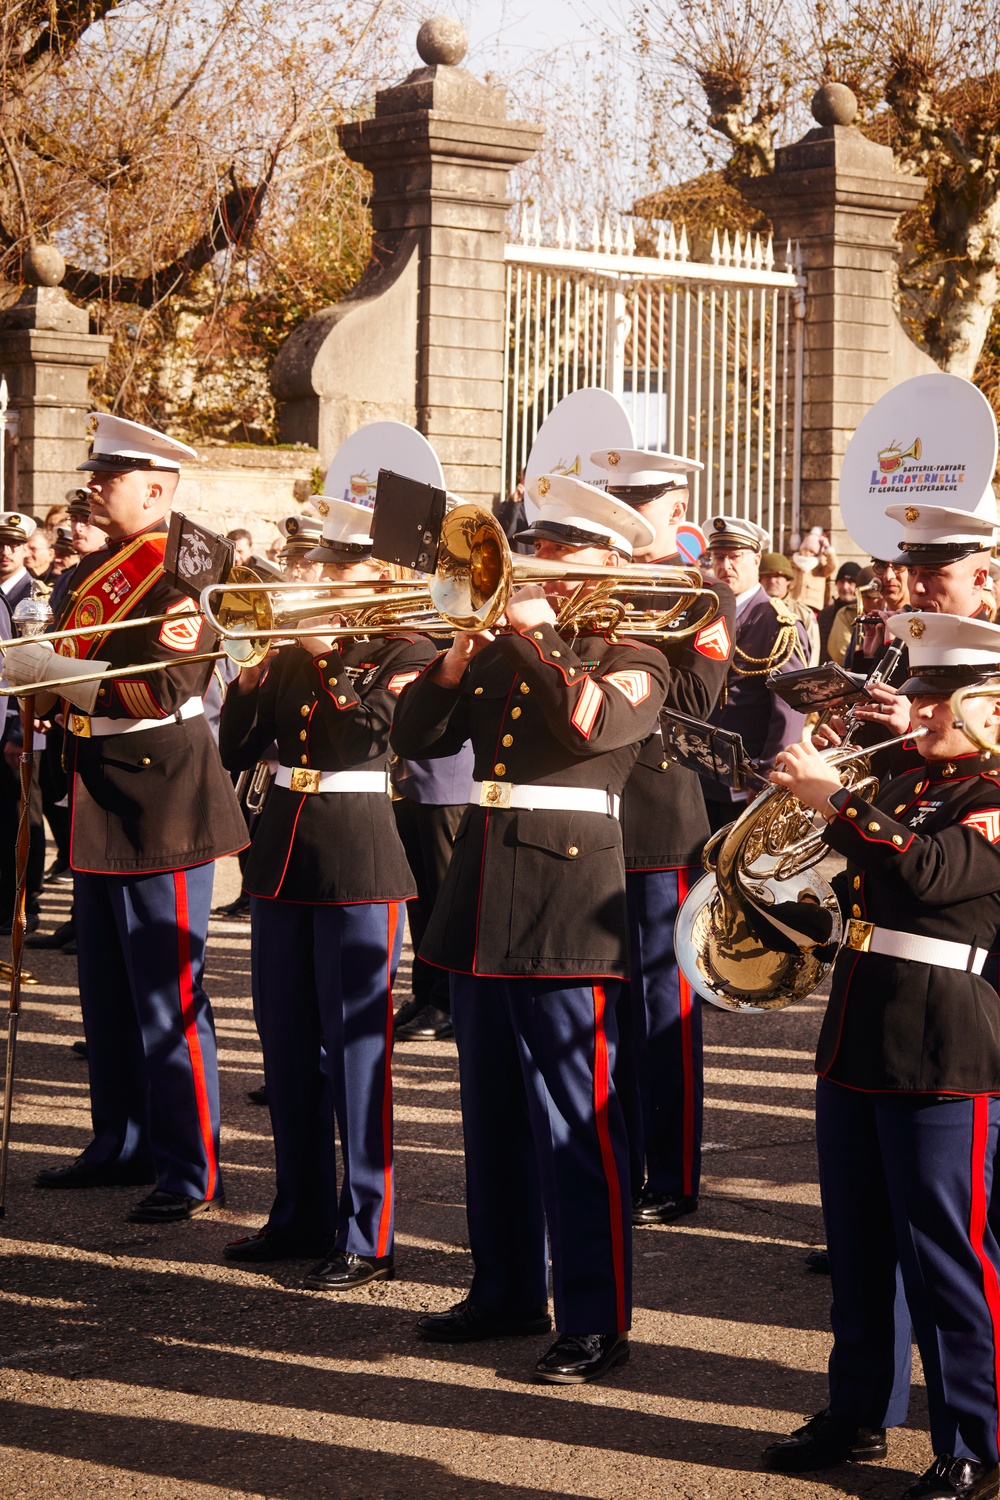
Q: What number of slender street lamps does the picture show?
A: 0